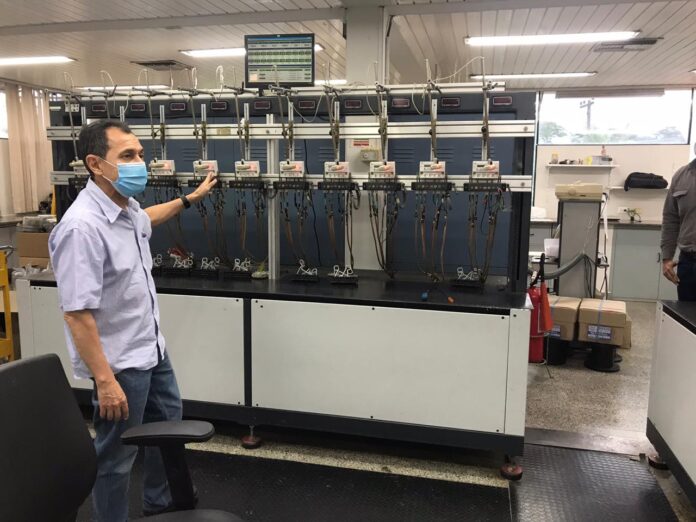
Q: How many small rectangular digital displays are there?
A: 10